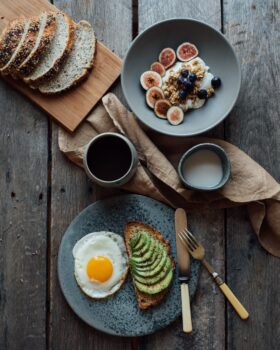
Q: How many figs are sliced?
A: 7